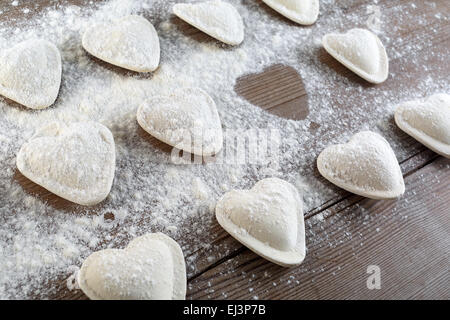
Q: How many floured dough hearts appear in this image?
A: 11